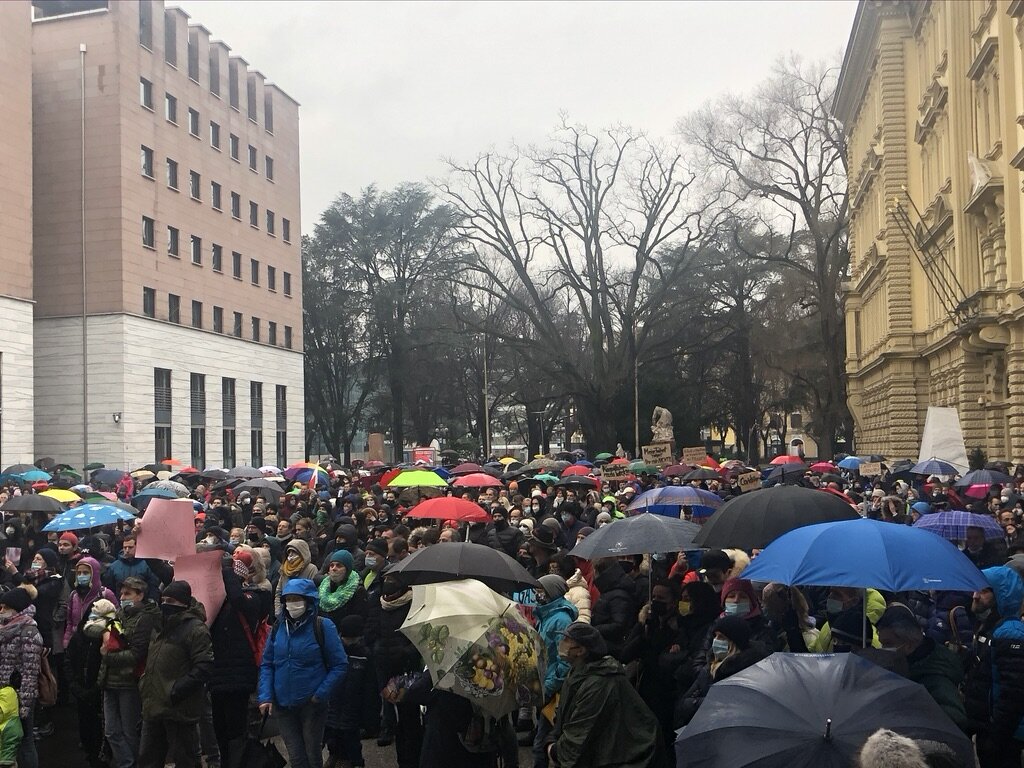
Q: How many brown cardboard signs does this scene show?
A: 5